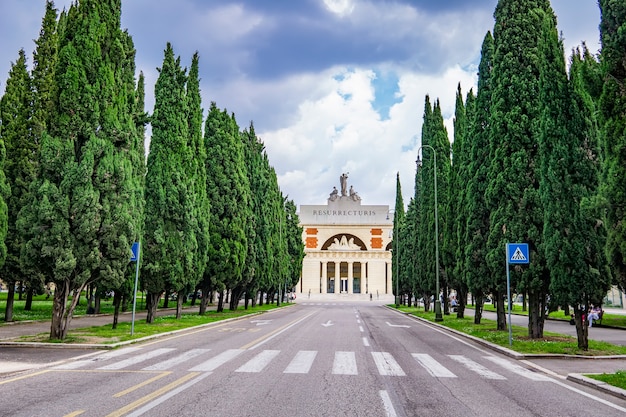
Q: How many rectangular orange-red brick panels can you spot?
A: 4